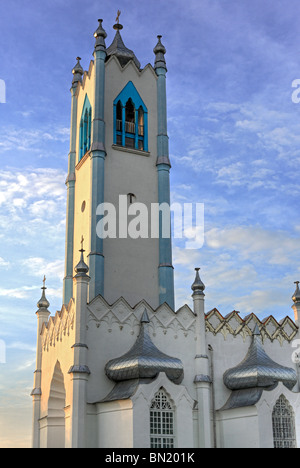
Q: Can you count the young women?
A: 0